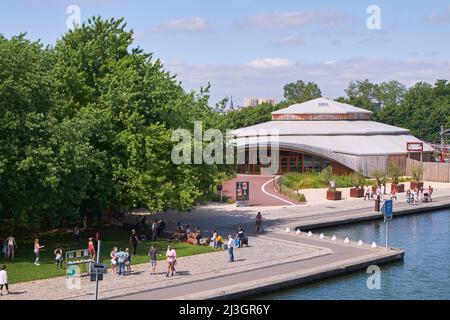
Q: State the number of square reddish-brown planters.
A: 5